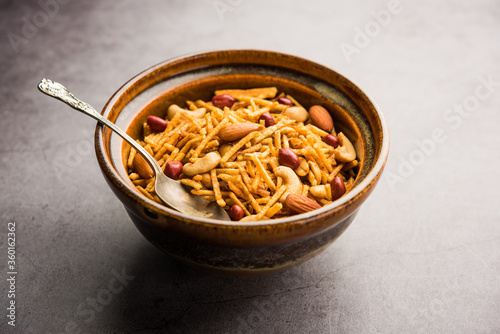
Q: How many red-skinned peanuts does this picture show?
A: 9